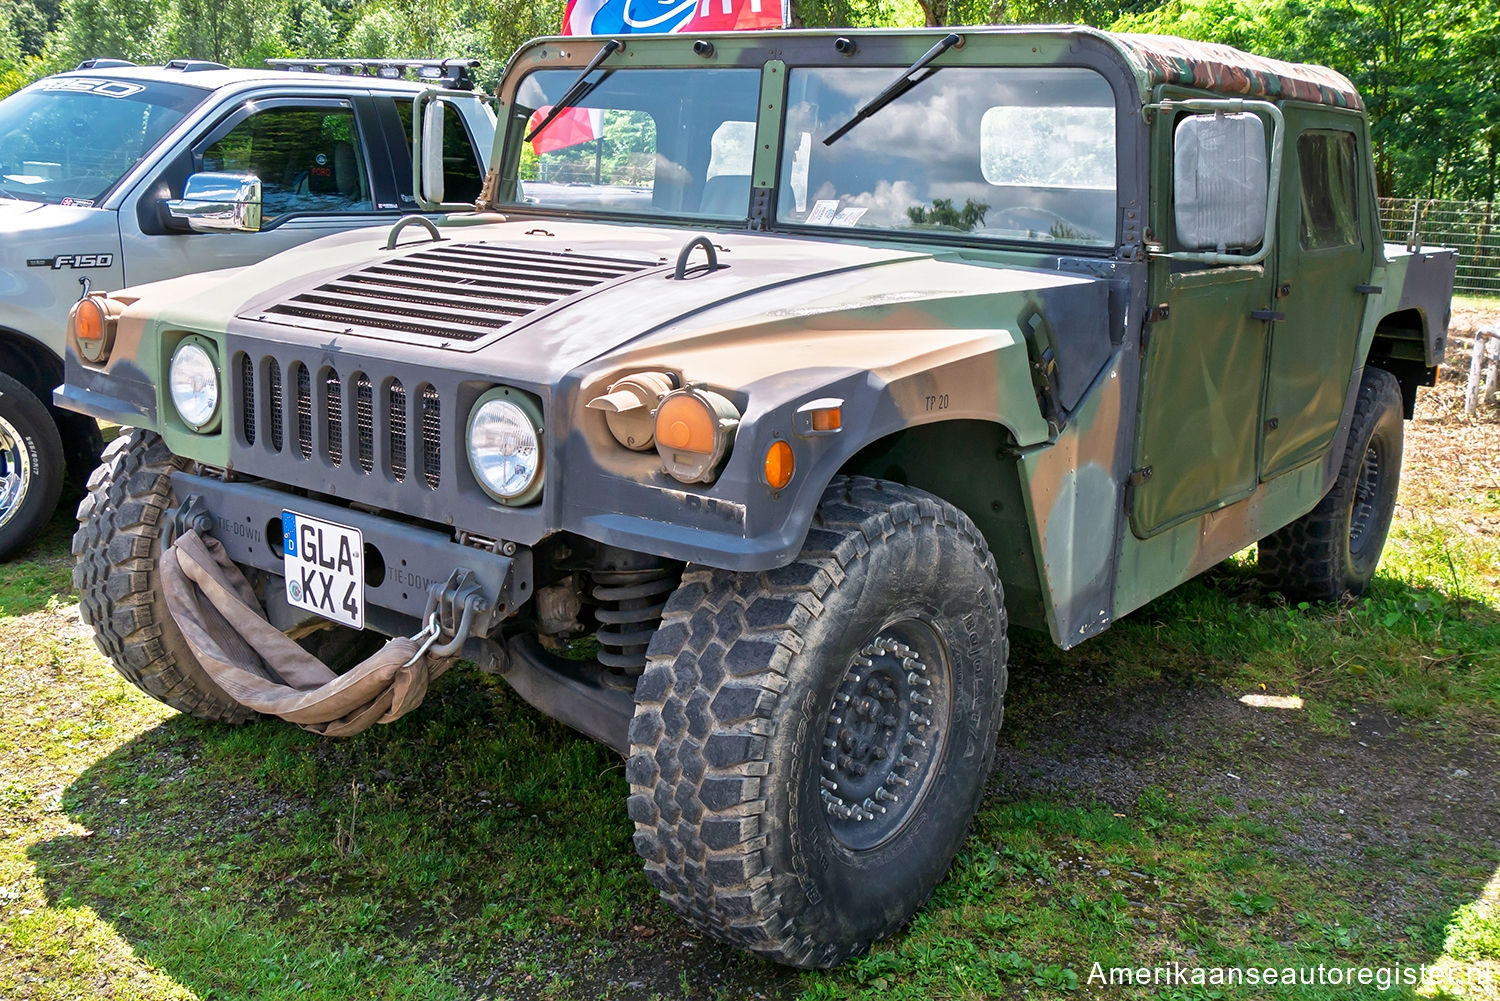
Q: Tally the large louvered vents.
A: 1